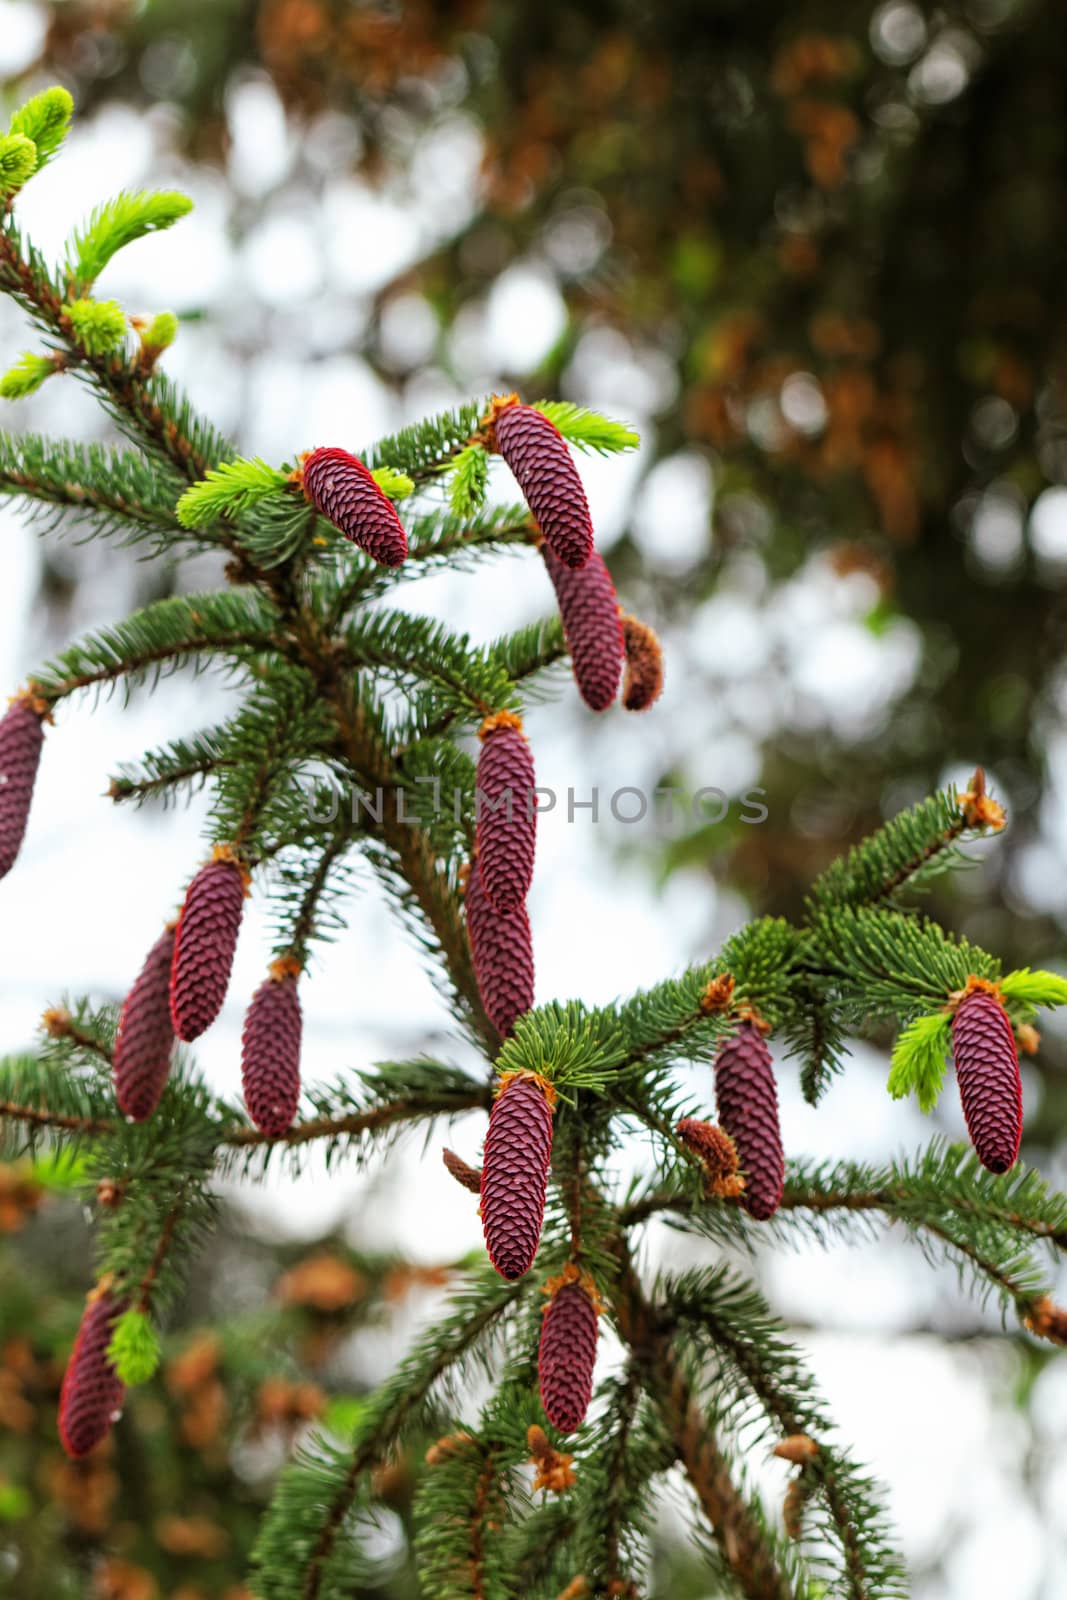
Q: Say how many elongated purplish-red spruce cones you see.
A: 14